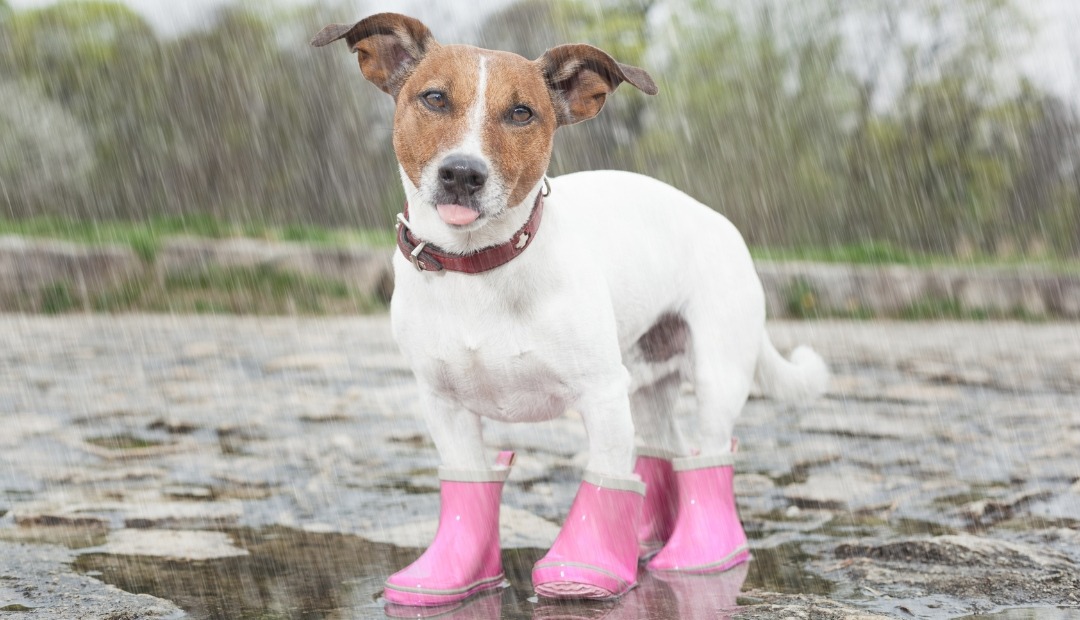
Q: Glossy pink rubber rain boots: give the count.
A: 4